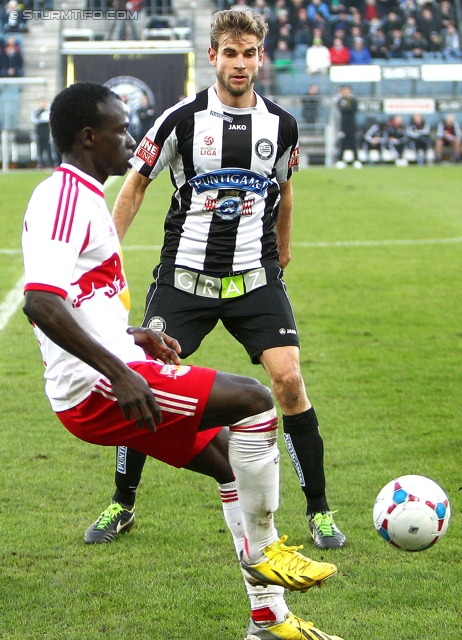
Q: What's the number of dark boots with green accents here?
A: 2